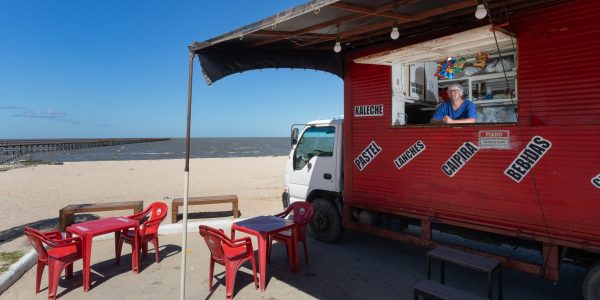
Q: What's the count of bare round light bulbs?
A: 3